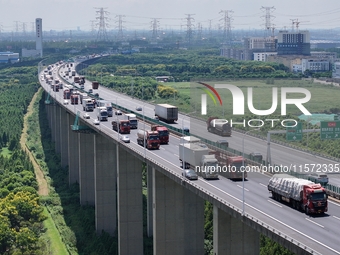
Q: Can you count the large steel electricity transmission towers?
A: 6